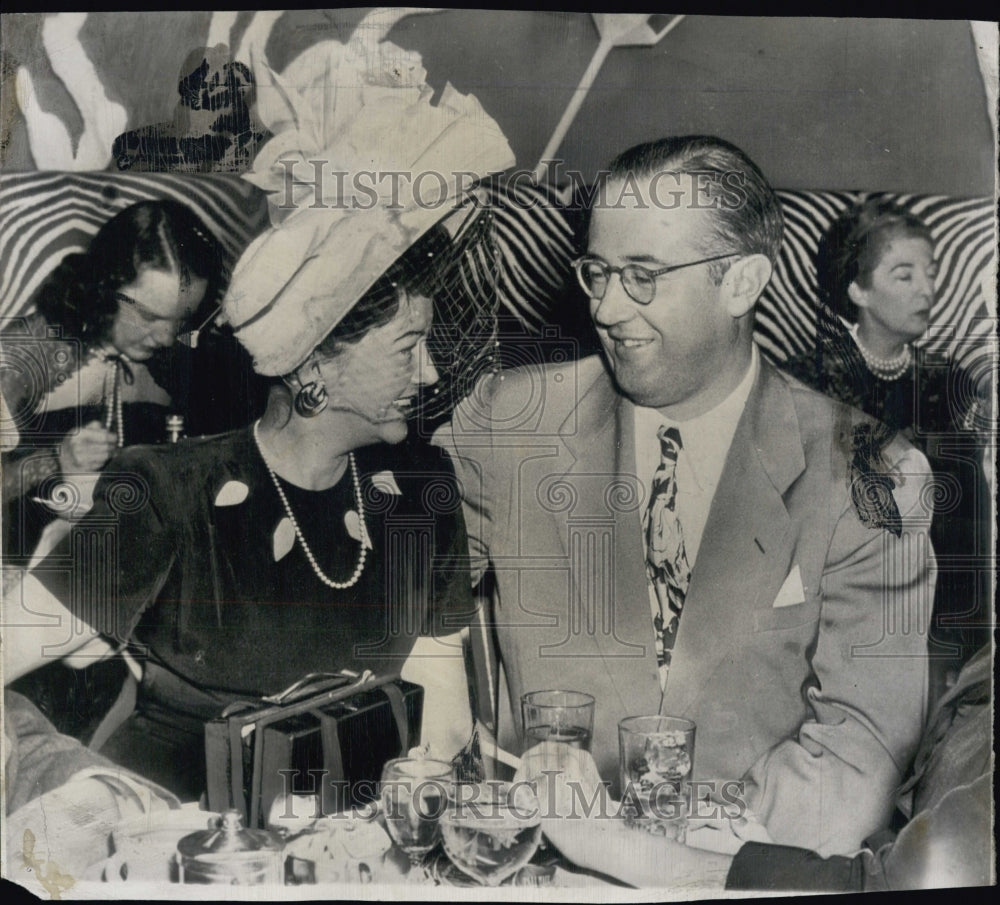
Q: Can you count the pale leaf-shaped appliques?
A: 4